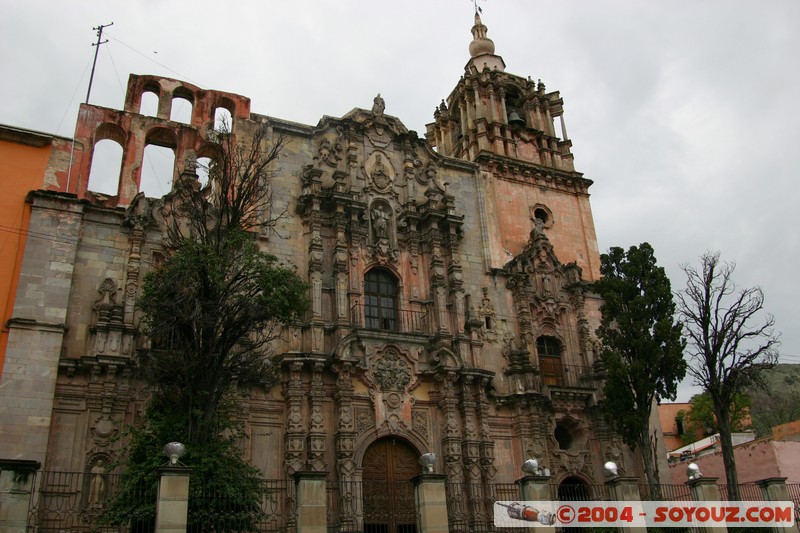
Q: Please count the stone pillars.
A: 8